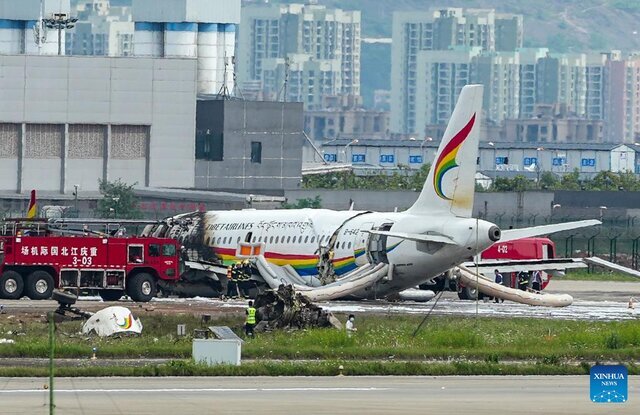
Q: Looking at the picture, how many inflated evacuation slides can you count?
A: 3